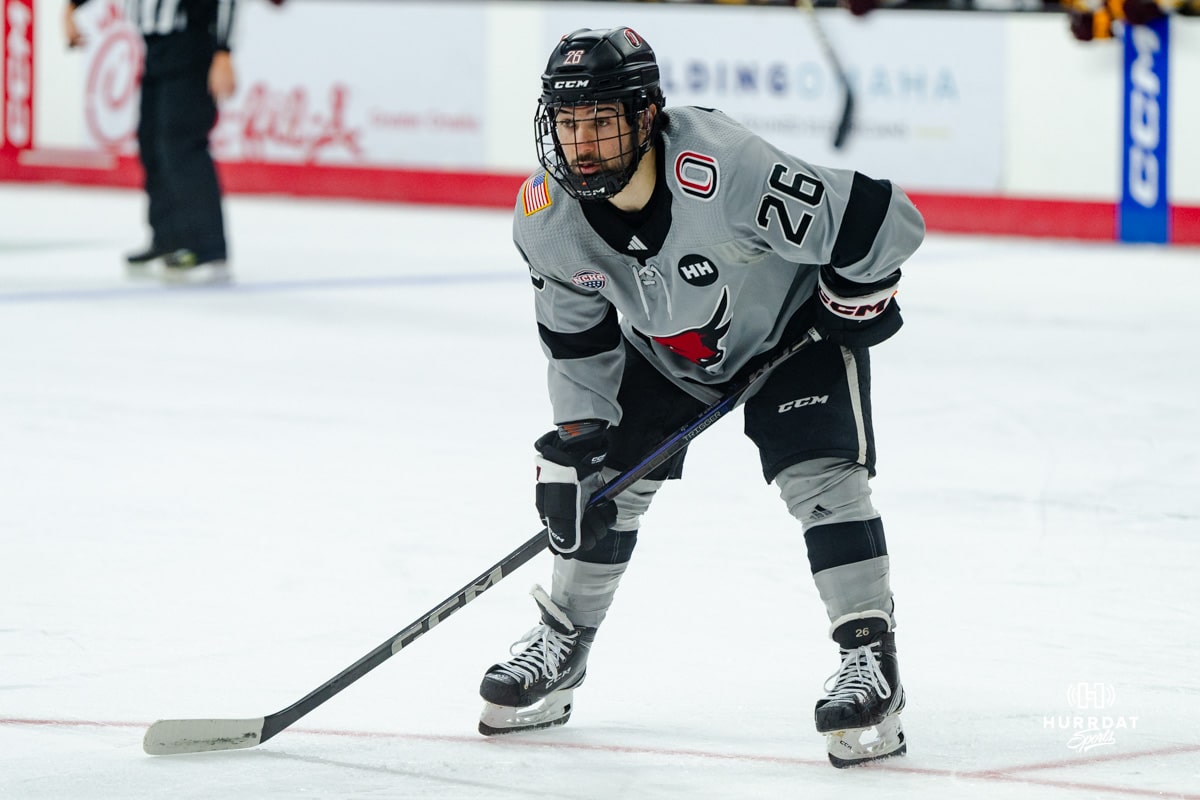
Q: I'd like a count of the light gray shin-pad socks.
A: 2